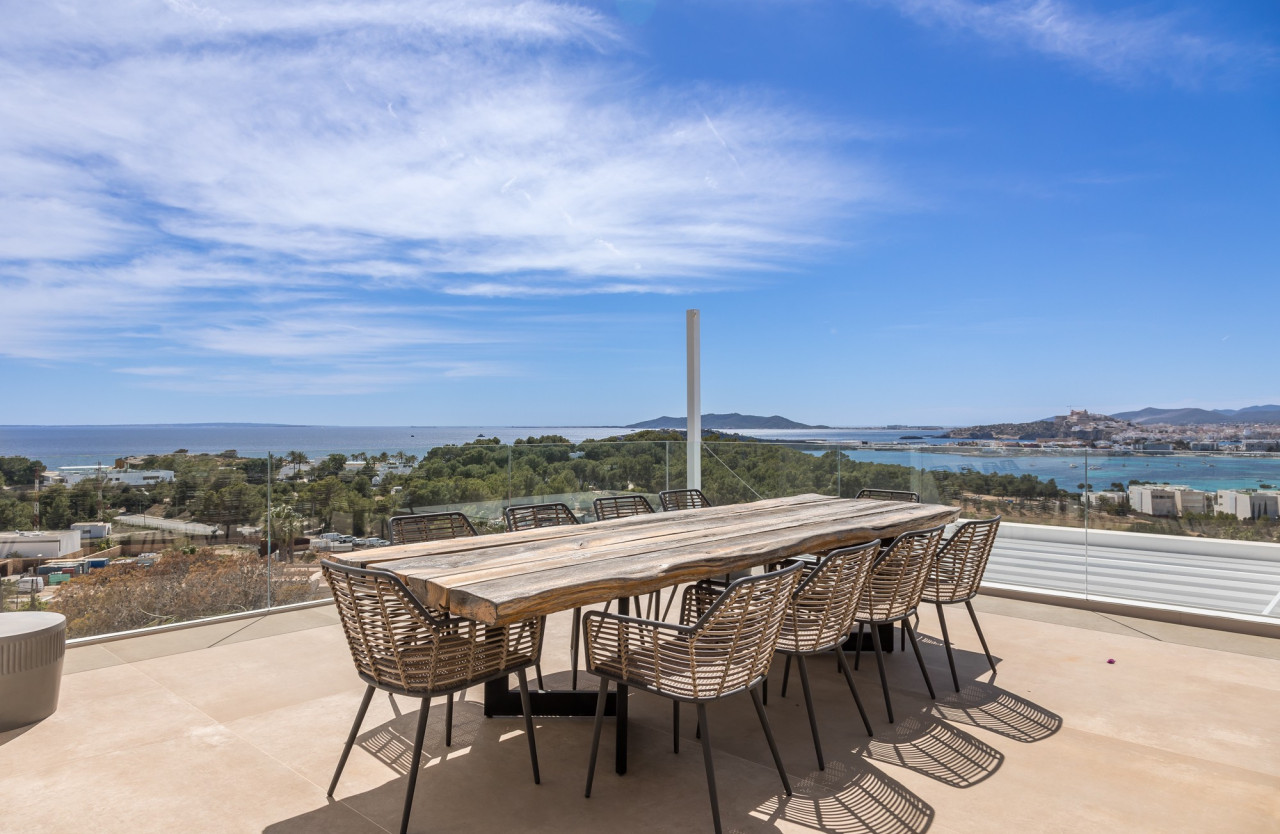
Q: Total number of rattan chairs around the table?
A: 10